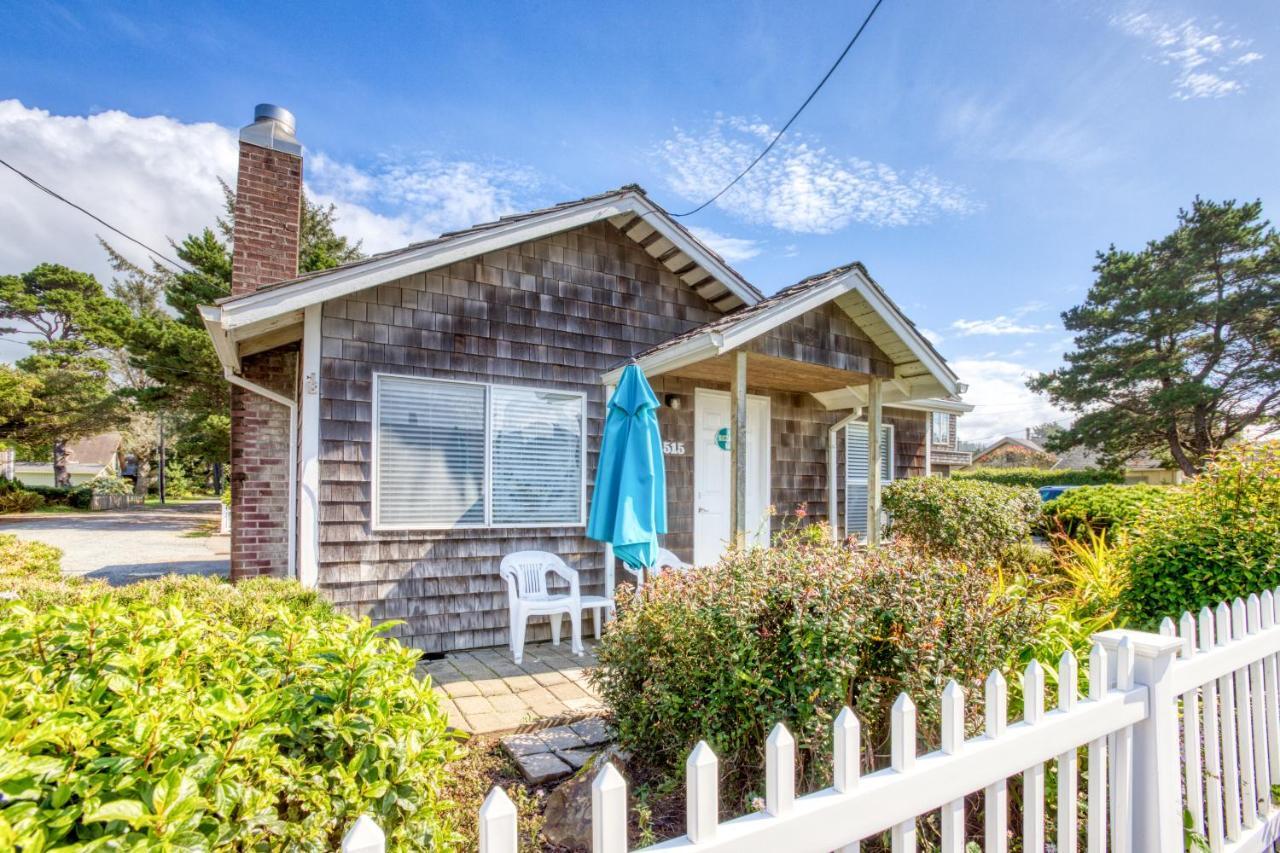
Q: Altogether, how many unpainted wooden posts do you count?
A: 2